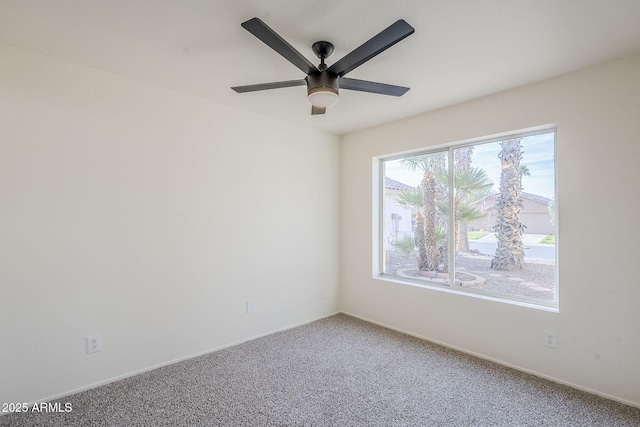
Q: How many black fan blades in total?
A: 5